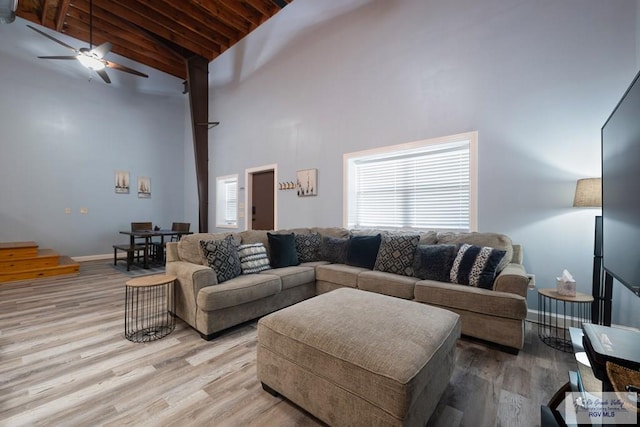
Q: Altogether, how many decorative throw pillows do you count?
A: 9